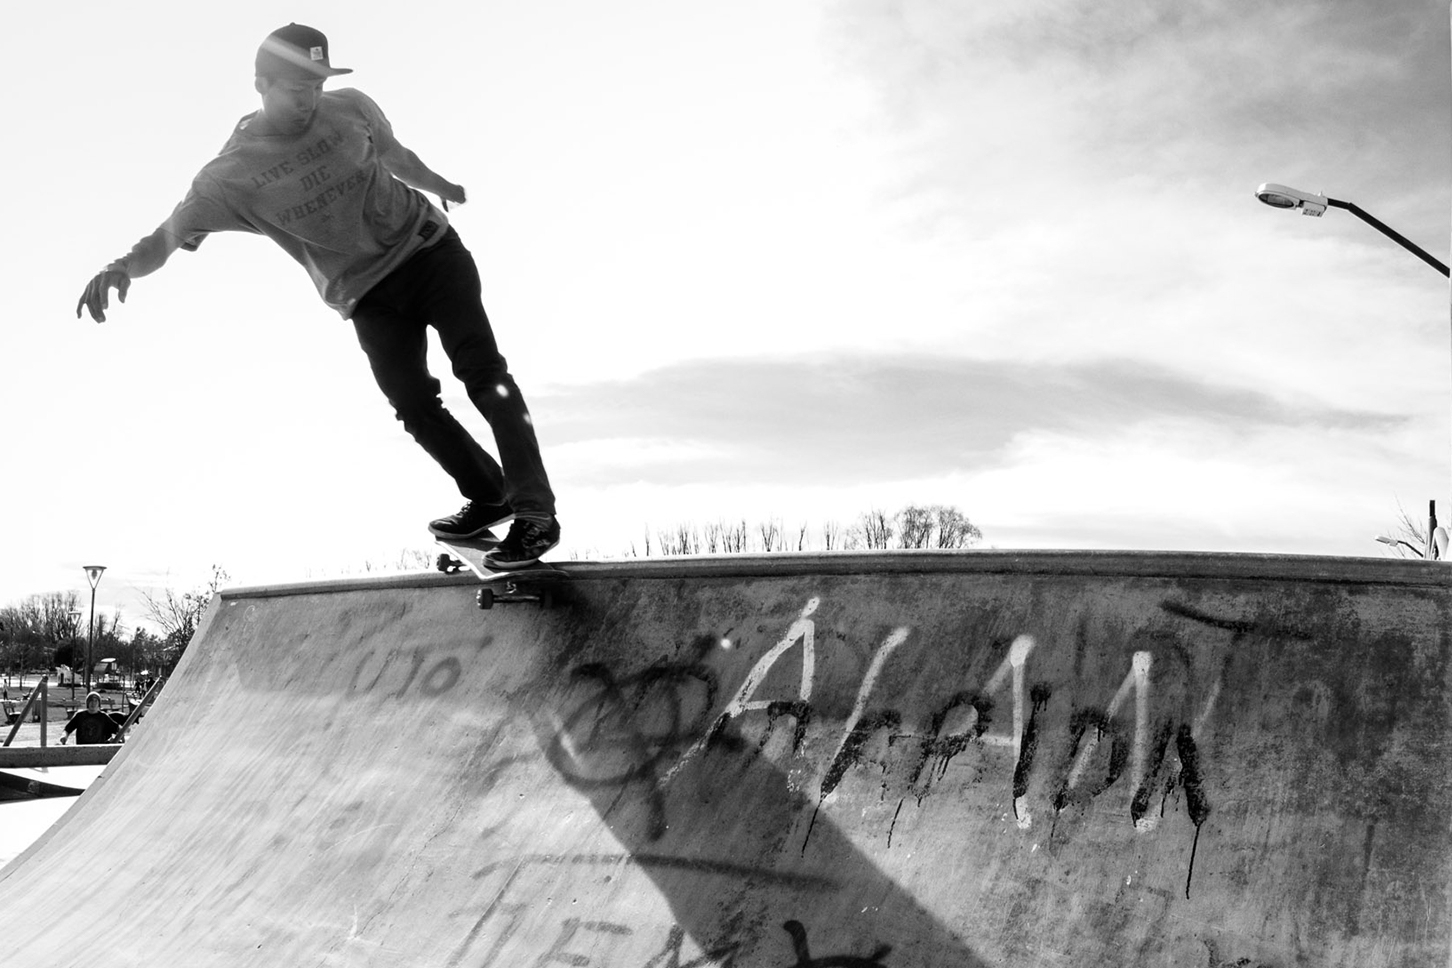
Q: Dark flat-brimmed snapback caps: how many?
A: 1